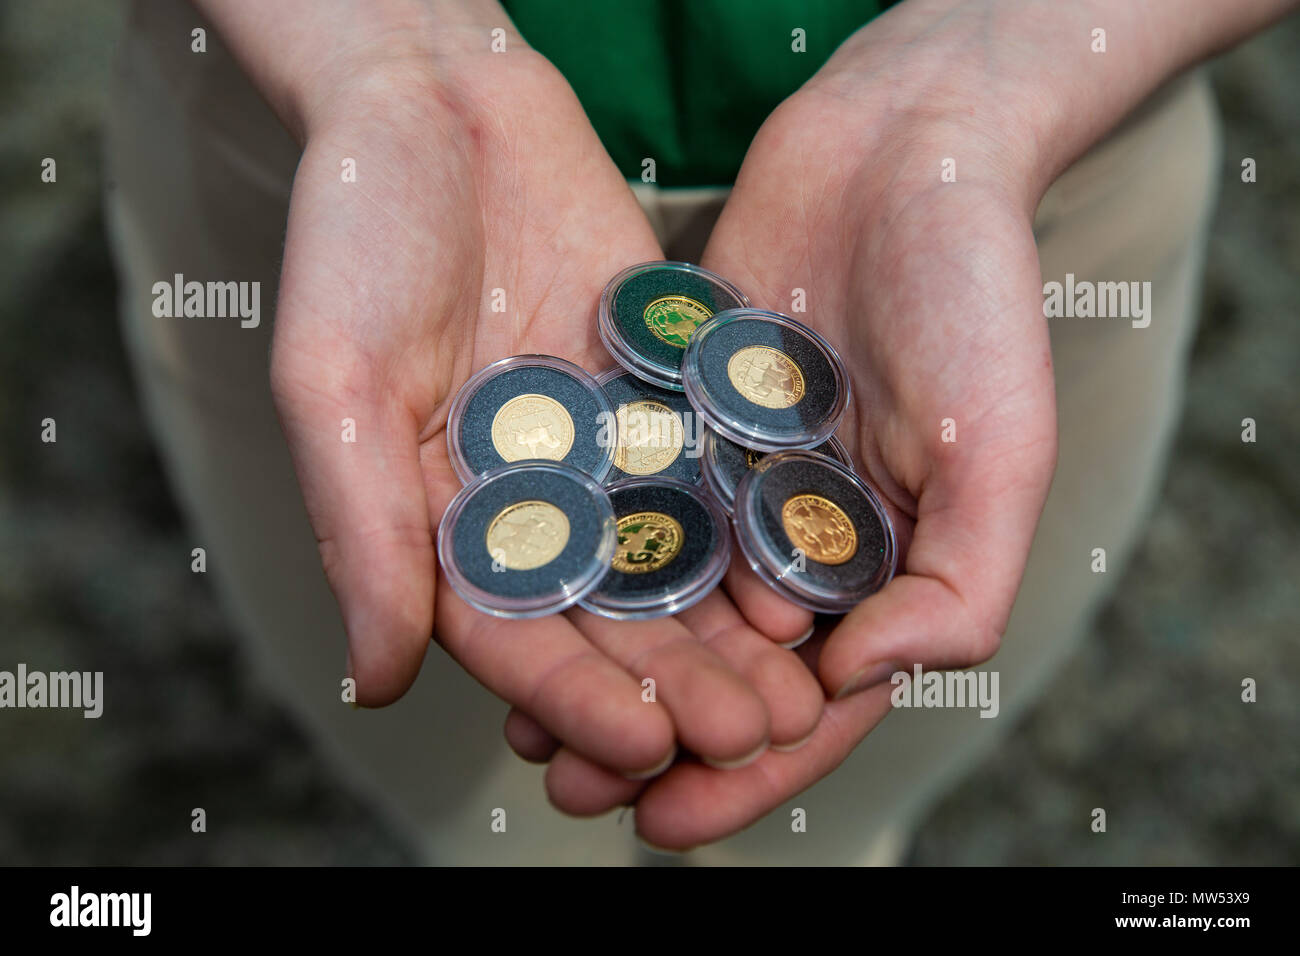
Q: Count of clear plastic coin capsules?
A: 8